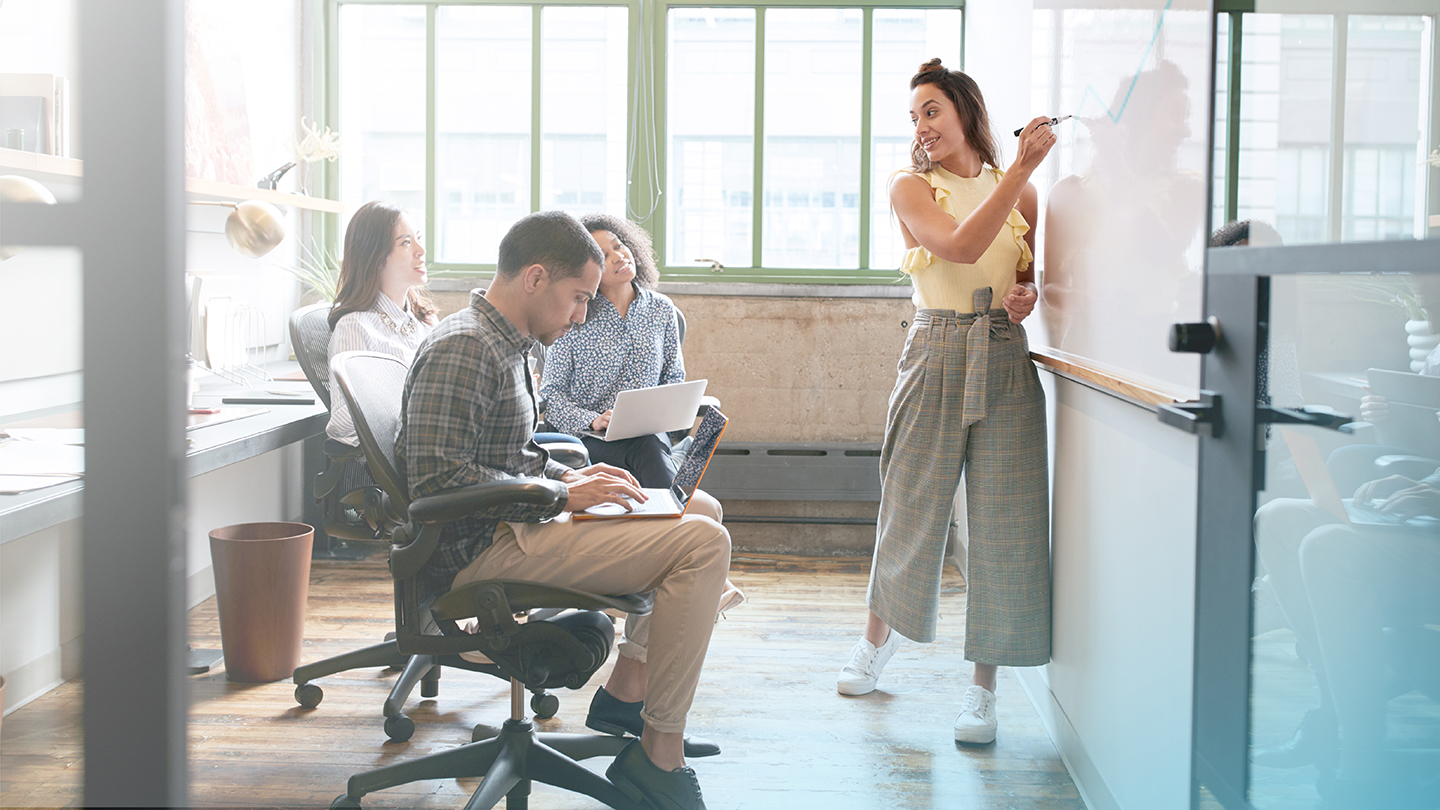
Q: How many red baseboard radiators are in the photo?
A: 0